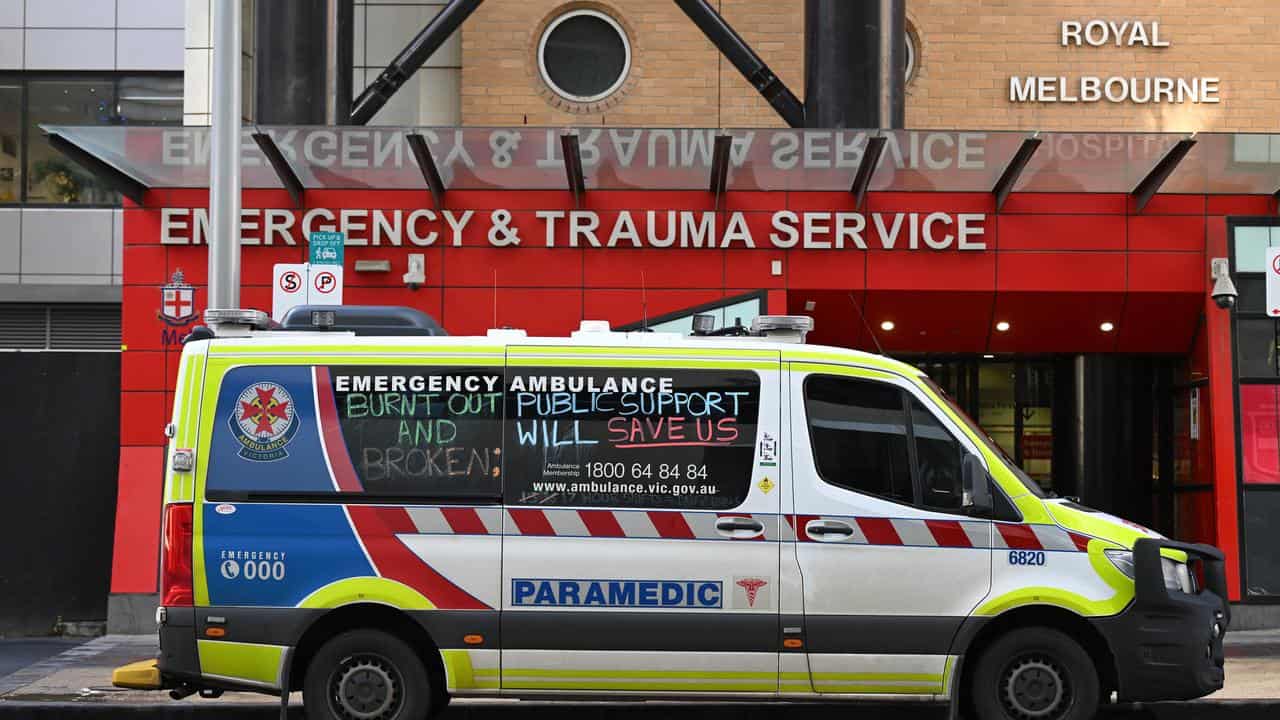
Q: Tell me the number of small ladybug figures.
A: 0